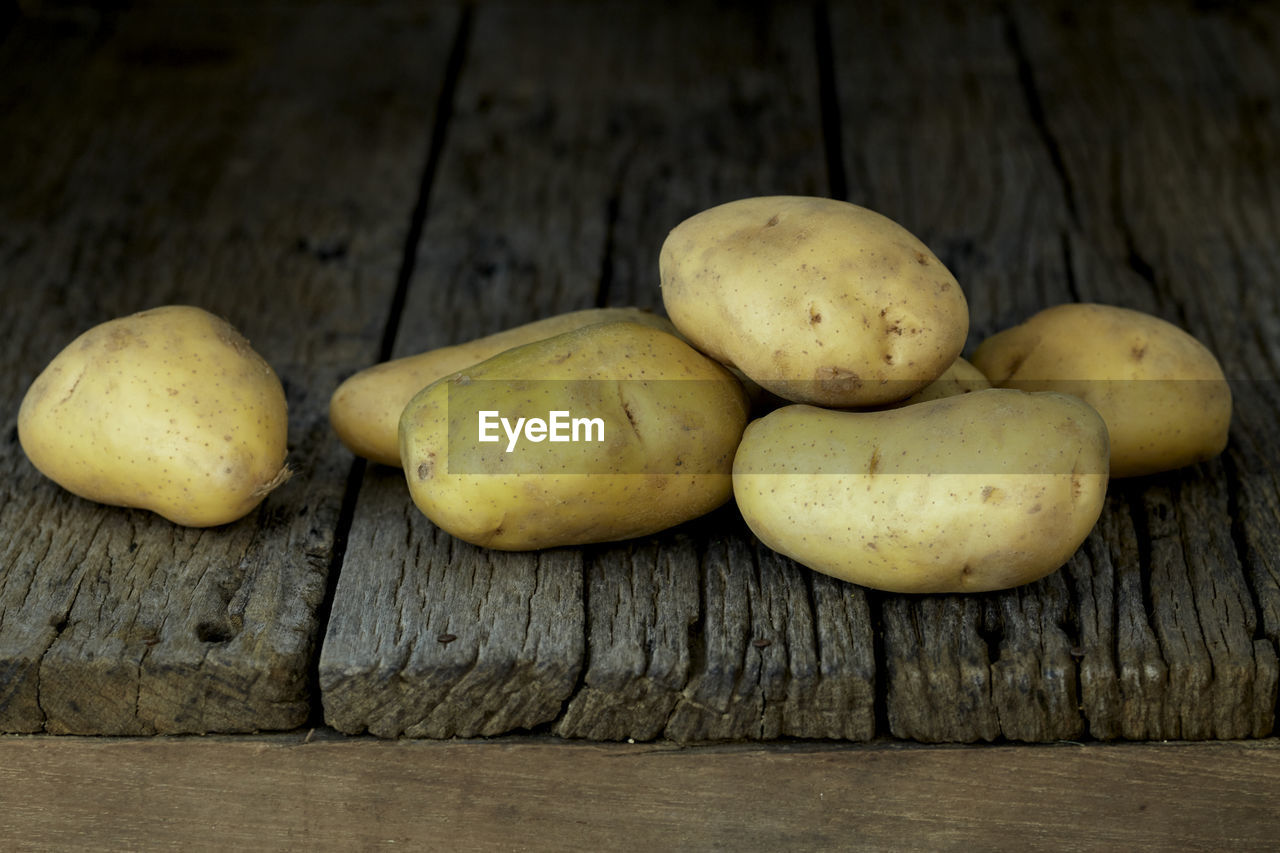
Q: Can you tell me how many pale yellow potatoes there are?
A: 7